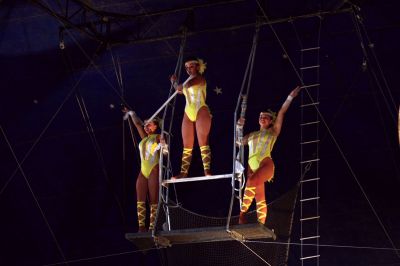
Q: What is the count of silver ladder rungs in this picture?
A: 12